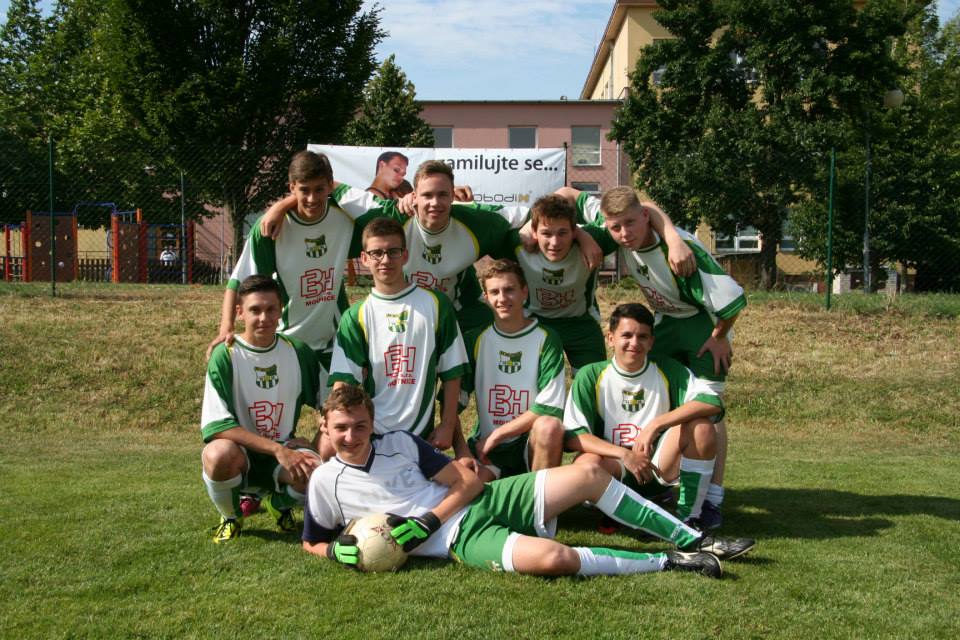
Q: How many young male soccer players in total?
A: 9